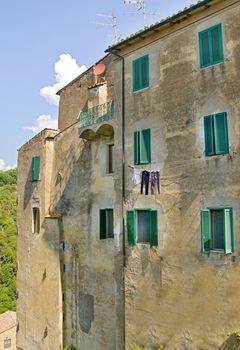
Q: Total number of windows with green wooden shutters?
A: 8